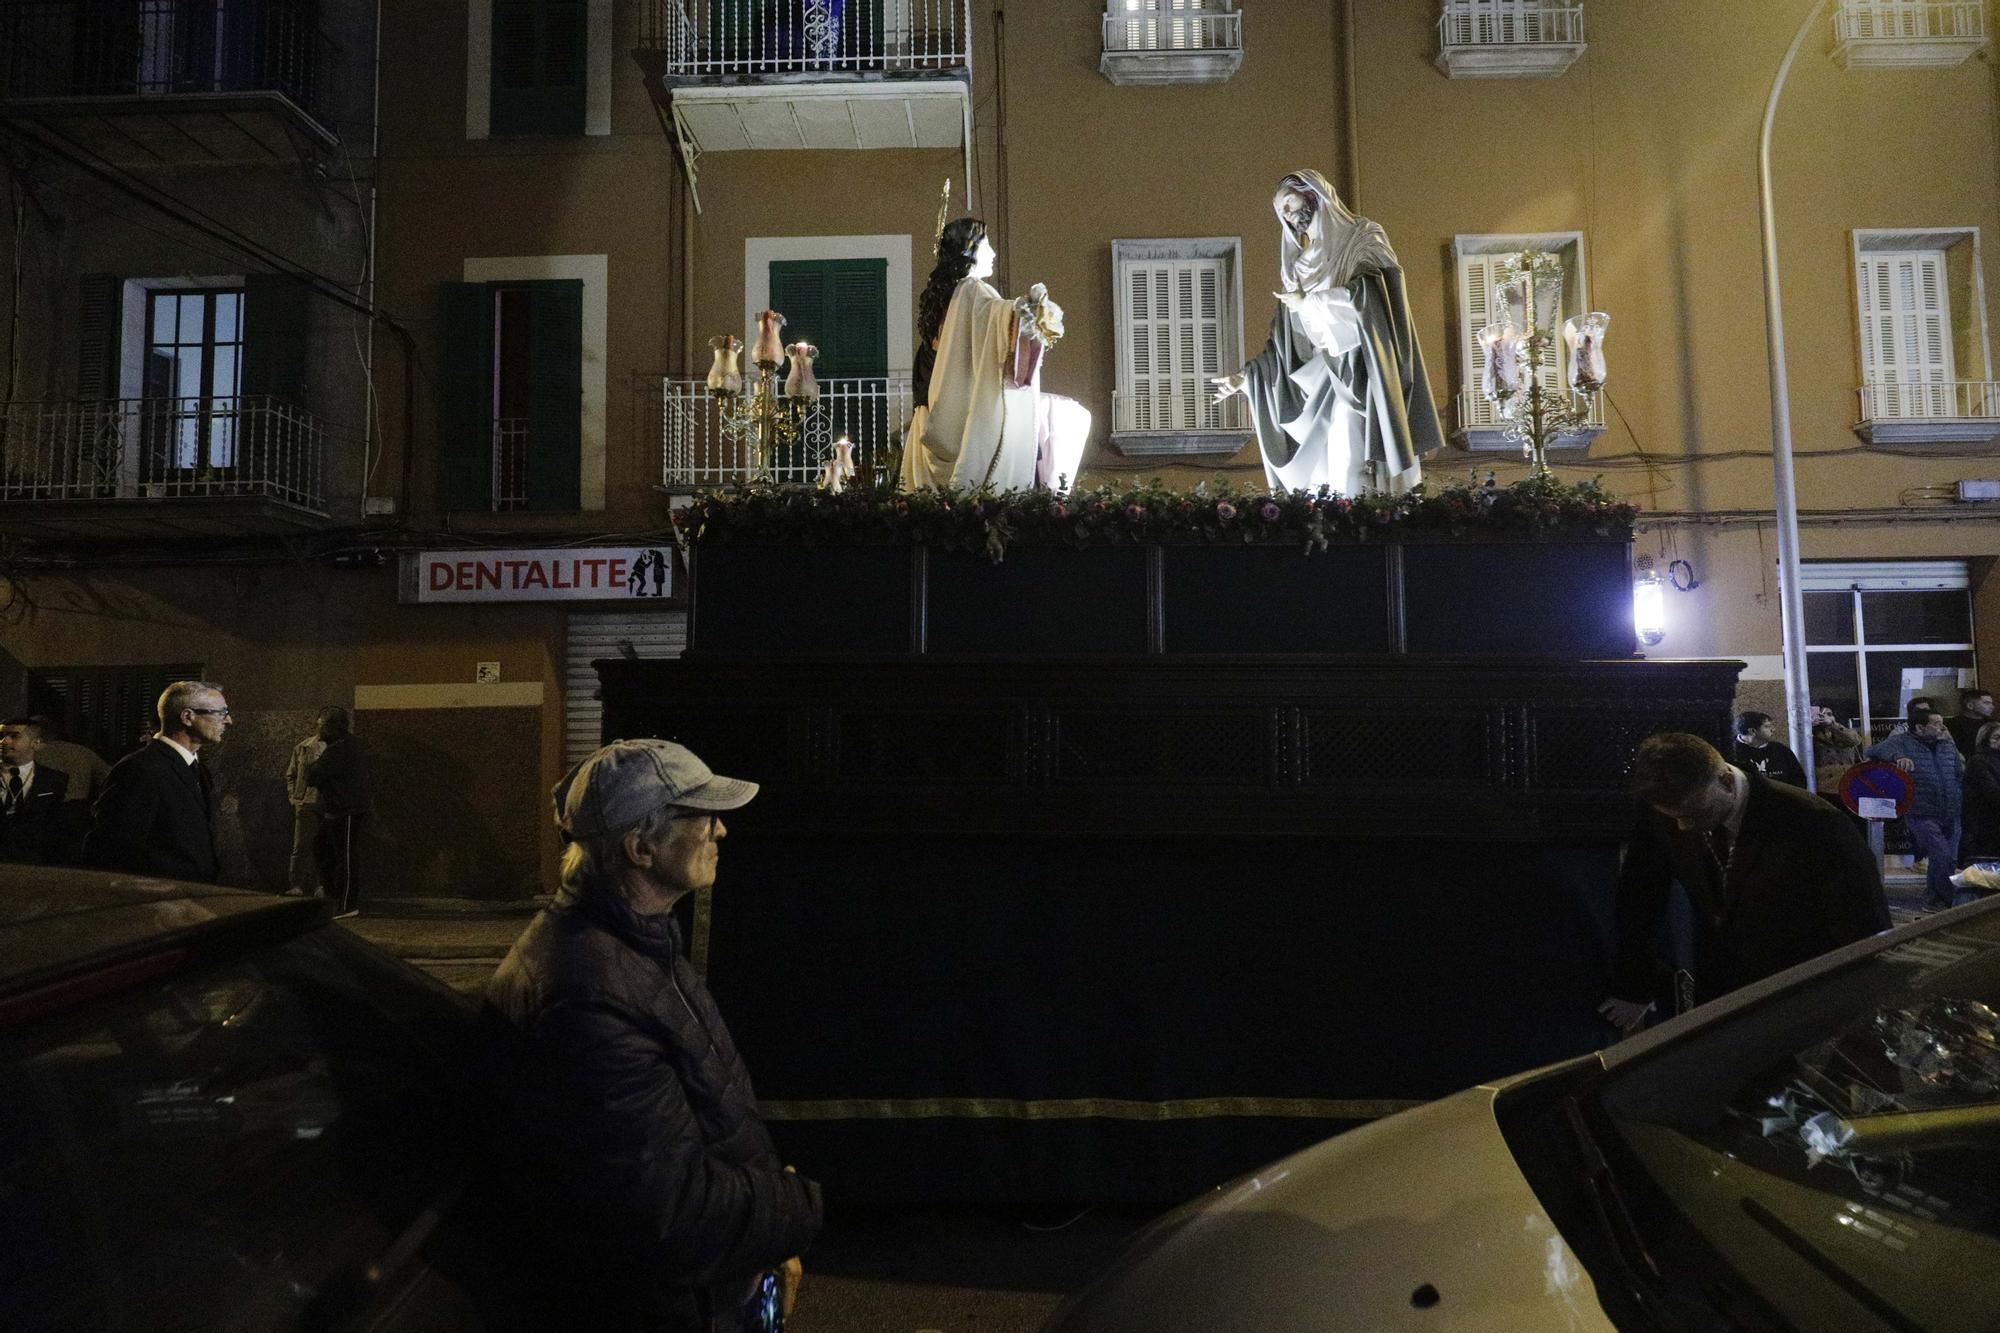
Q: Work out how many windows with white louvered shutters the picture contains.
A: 6